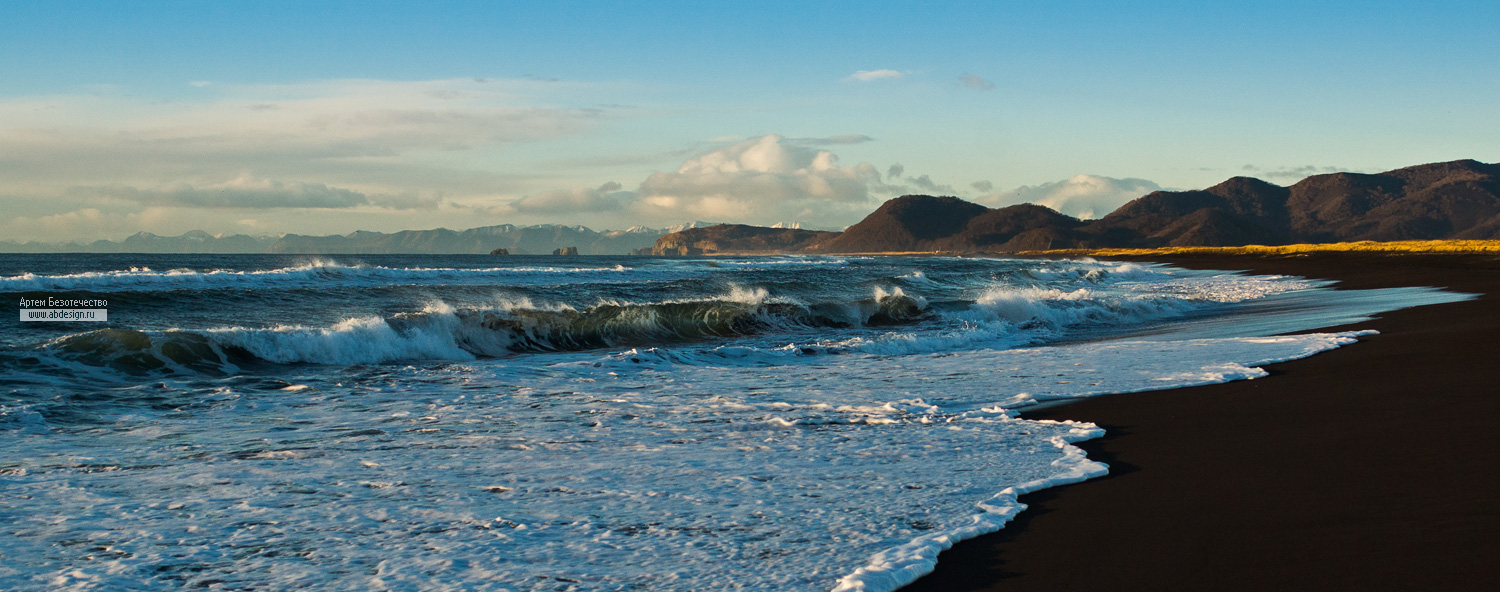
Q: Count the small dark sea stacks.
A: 2